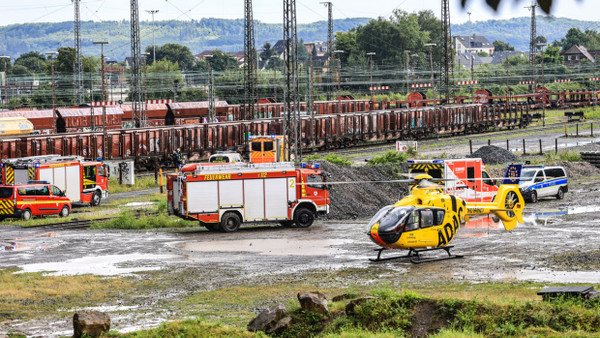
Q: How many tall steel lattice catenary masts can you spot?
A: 7